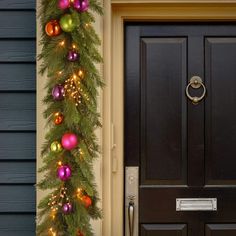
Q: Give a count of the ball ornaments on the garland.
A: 12